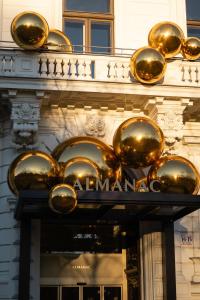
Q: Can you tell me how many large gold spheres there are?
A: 11